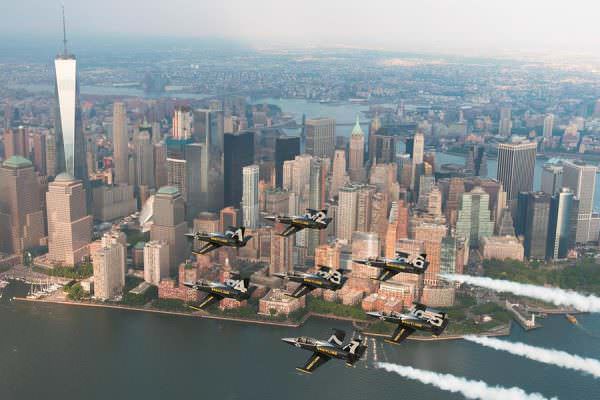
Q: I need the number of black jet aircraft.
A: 7